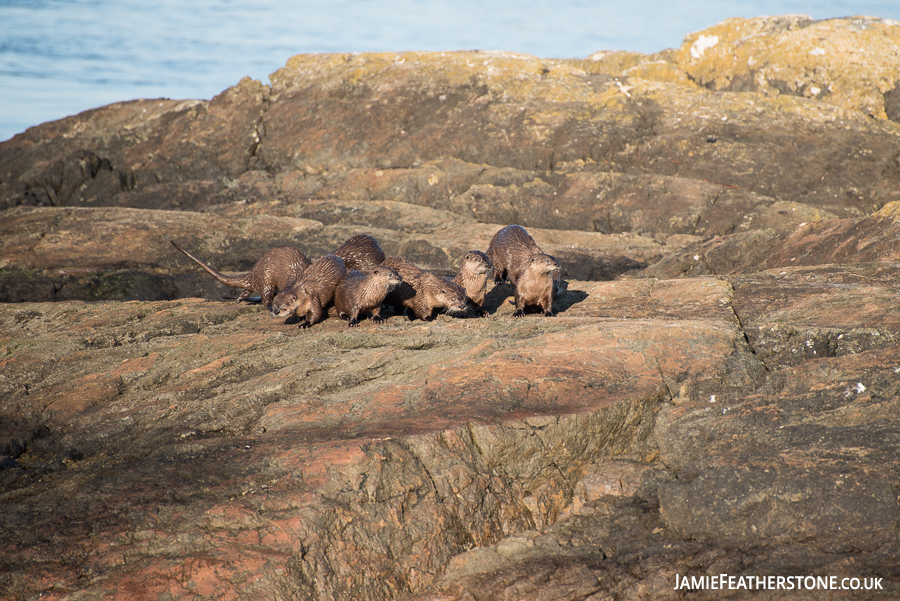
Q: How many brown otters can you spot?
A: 8